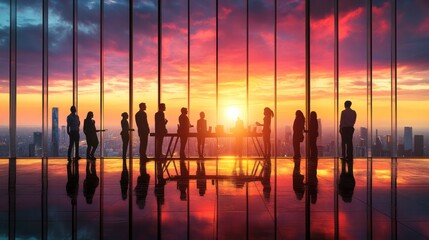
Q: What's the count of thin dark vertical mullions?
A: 14